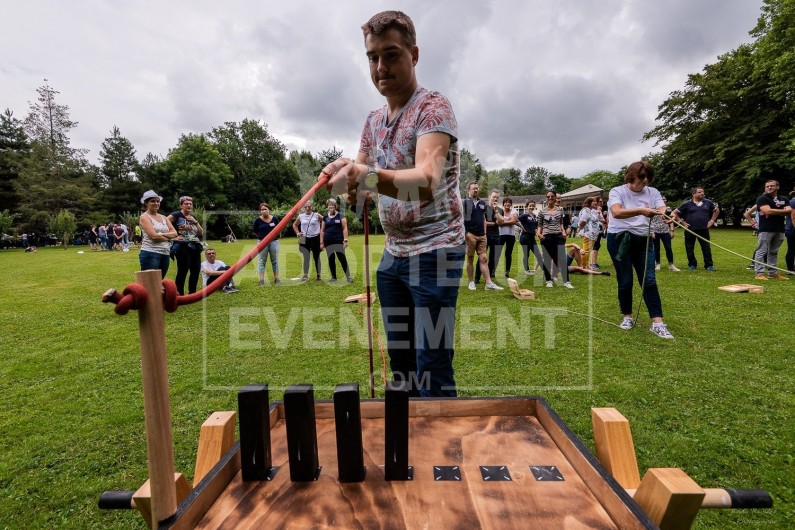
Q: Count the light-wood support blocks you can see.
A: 4